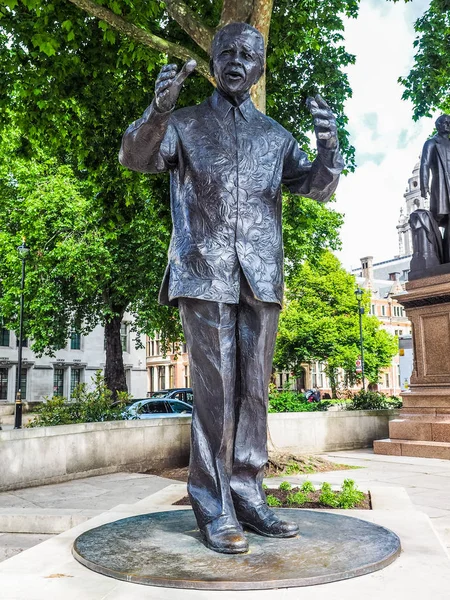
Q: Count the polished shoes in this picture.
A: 2